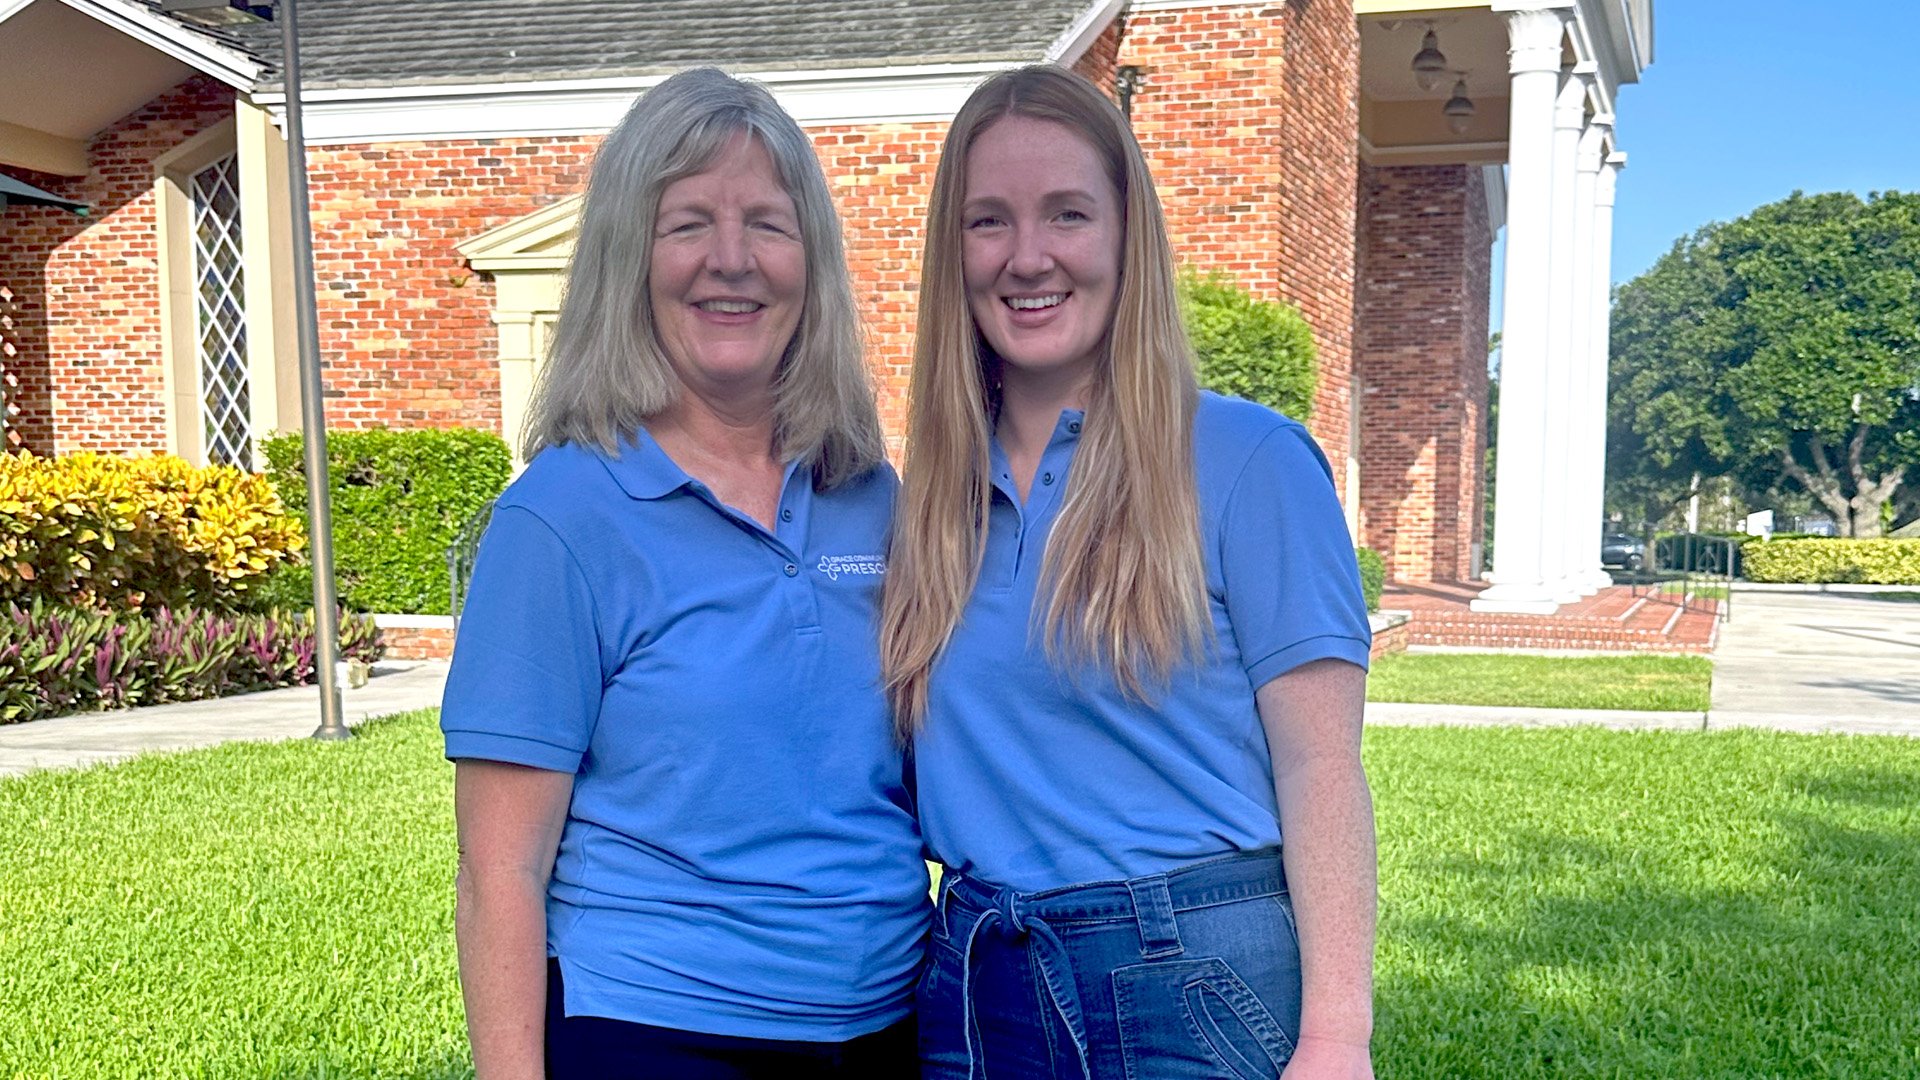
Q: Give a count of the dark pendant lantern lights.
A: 2